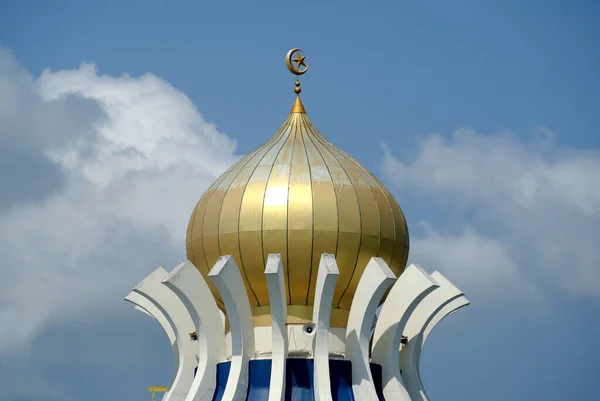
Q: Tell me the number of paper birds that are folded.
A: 0